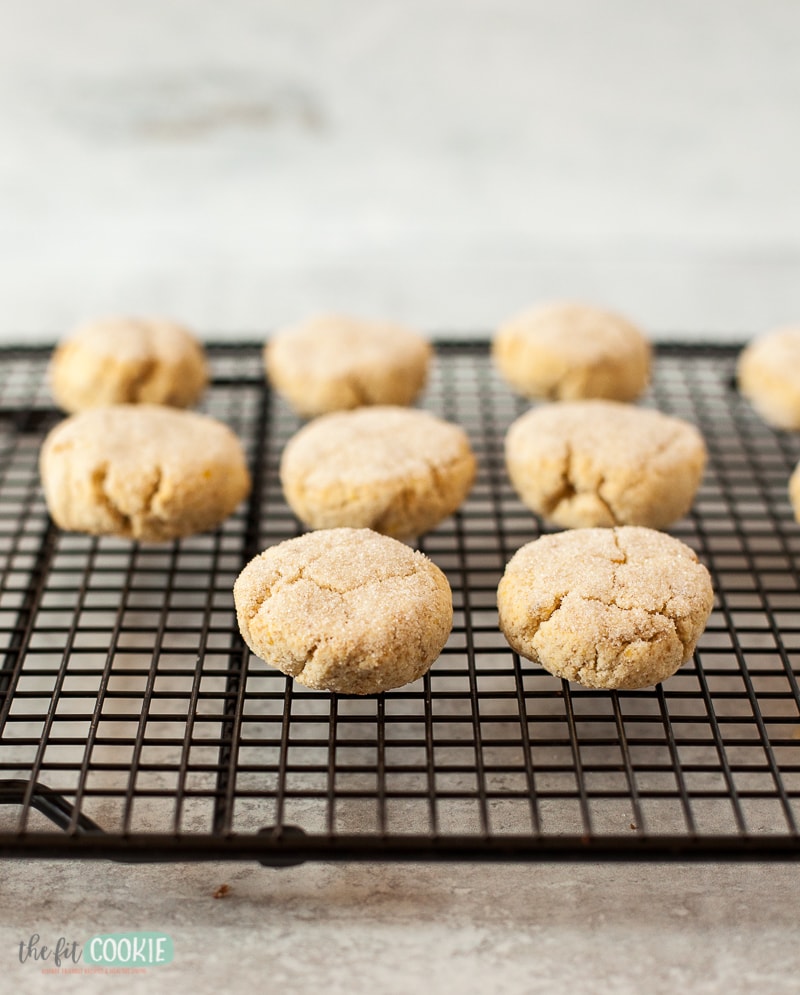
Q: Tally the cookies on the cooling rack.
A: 10